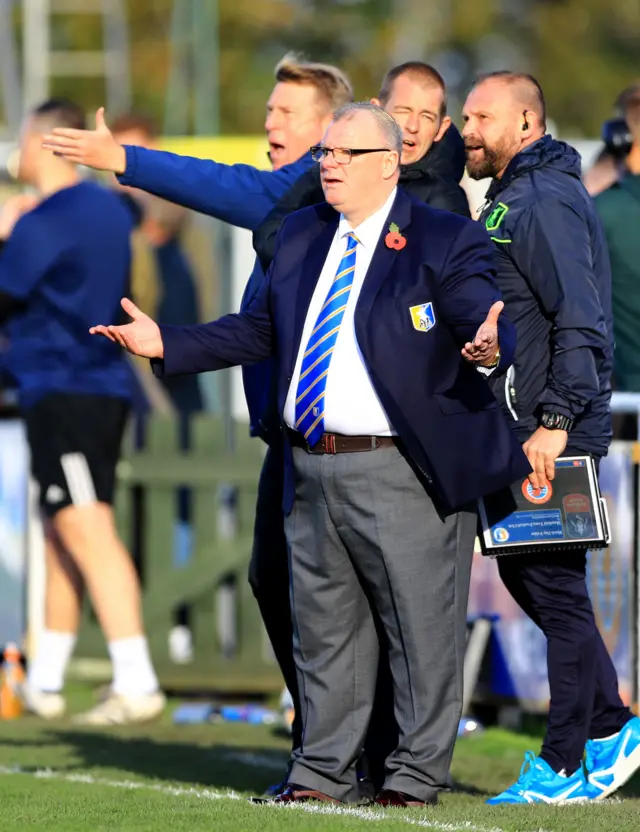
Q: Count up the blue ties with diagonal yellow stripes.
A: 1